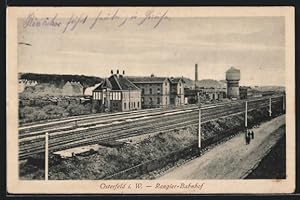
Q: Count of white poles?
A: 4